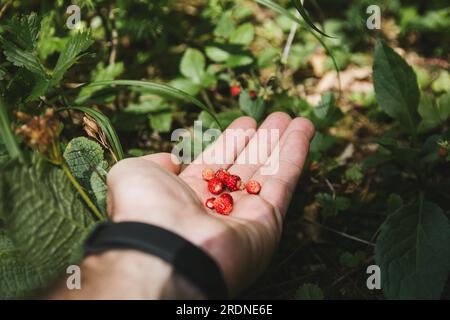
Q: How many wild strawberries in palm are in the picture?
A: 7